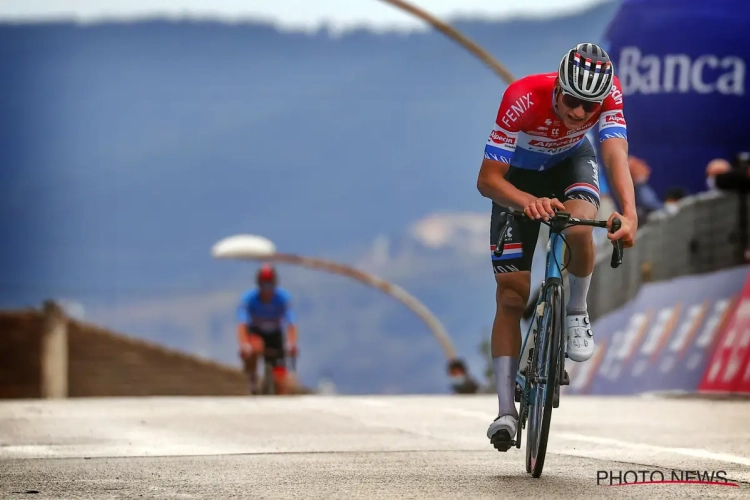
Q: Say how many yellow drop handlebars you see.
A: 0